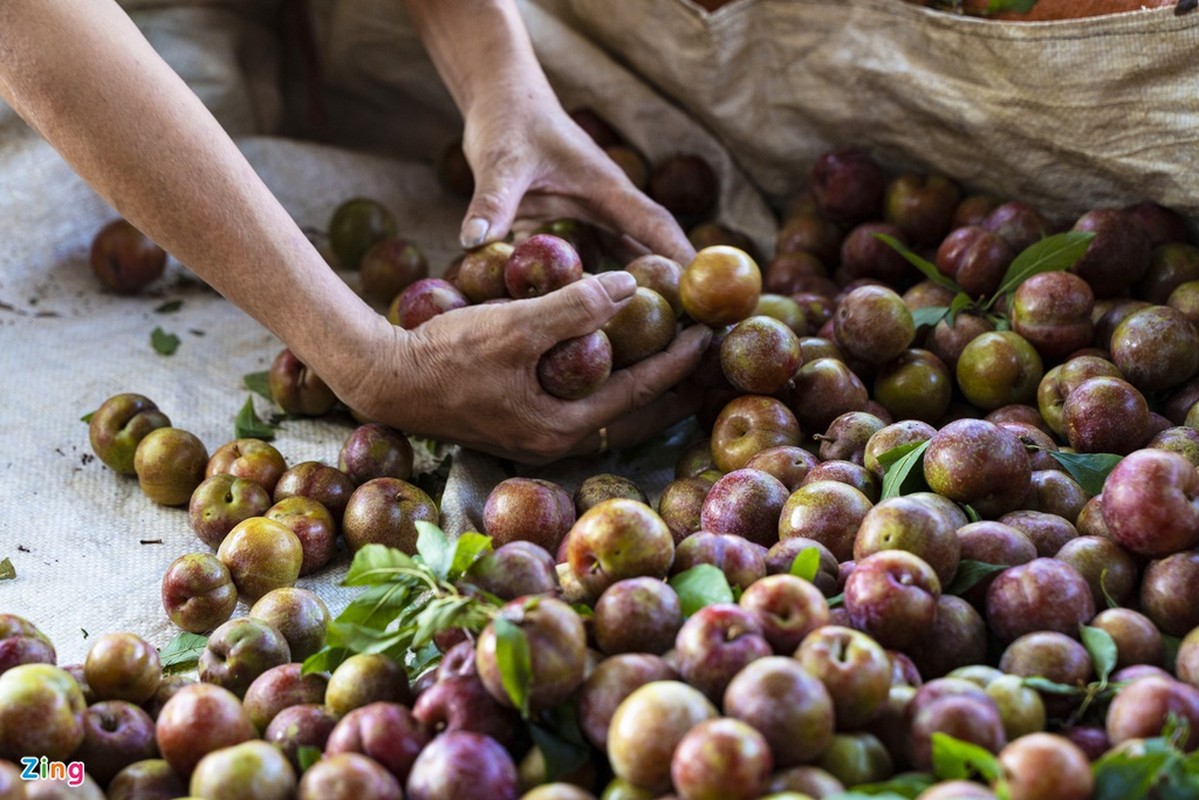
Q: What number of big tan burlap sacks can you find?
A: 1